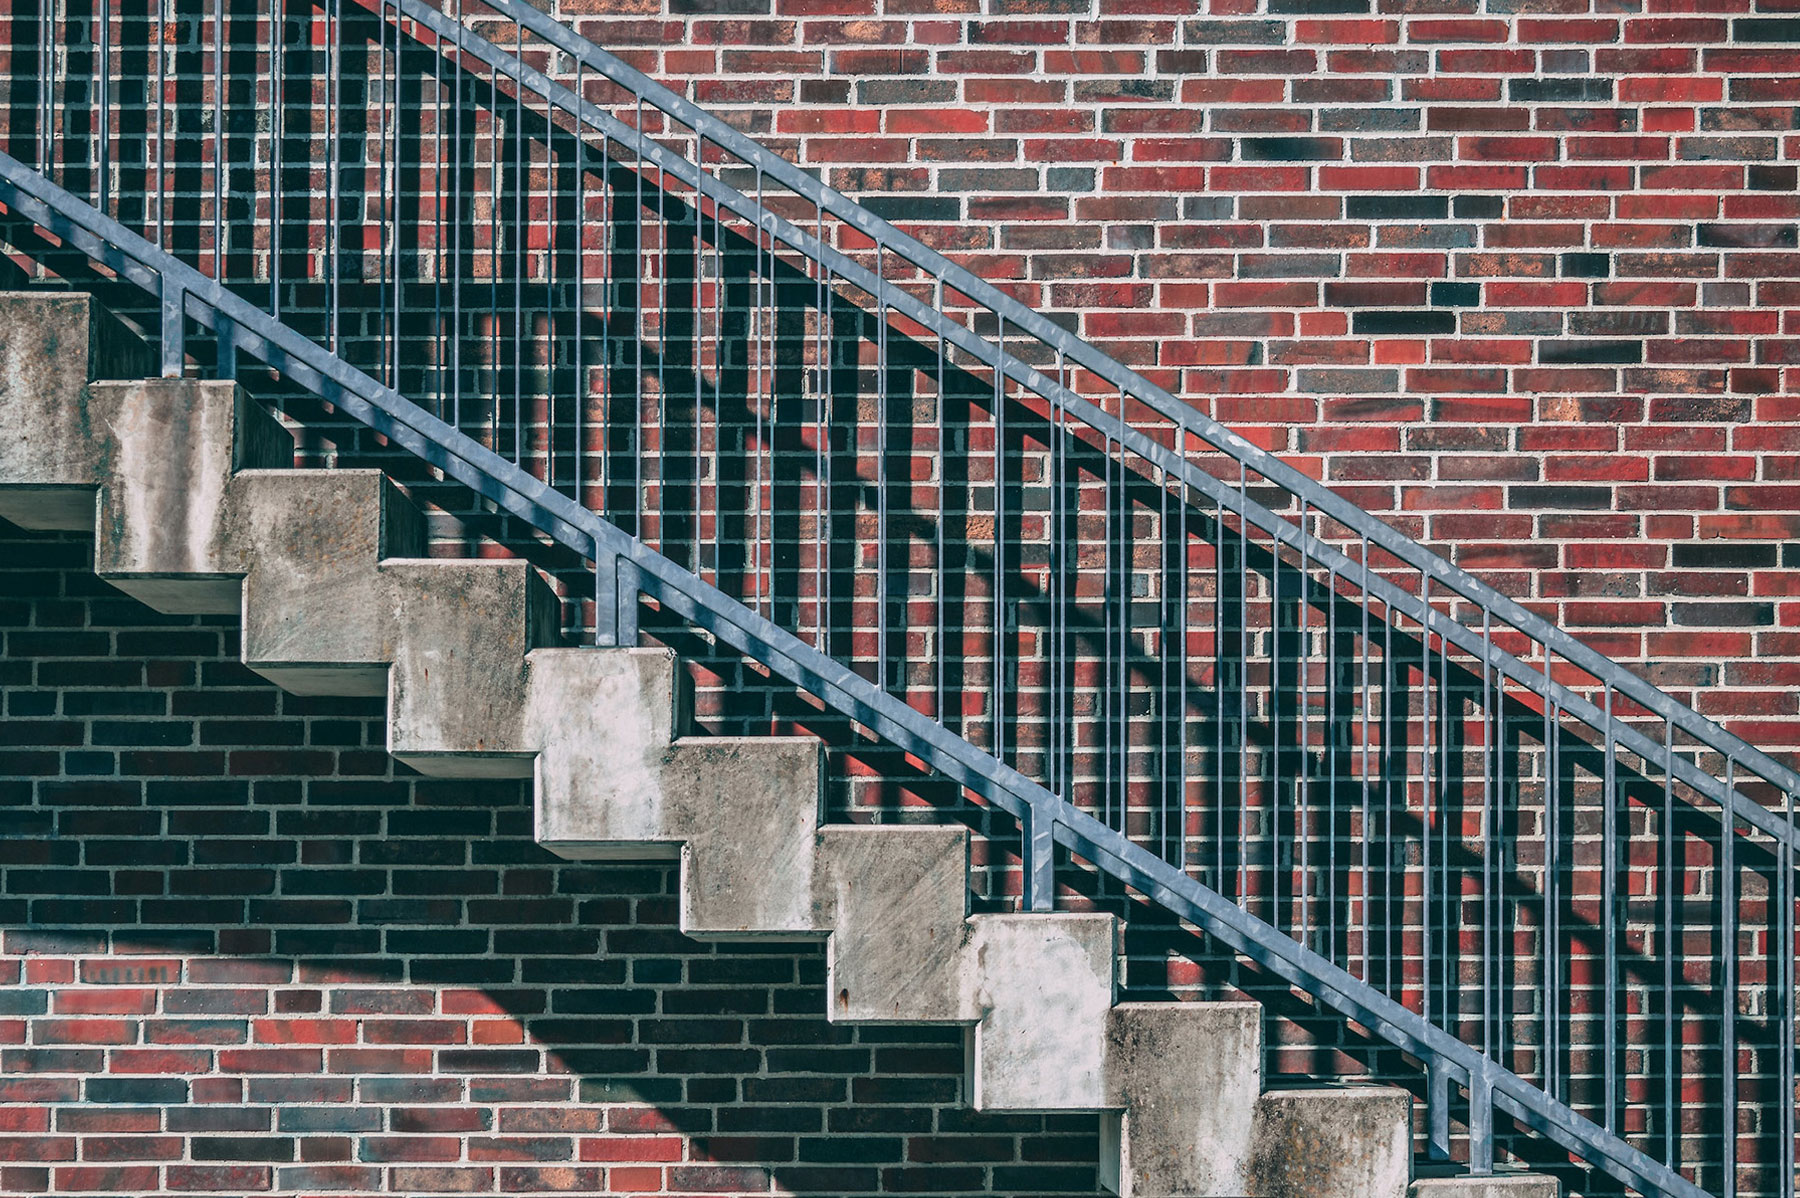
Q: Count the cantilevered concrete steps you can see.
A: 11